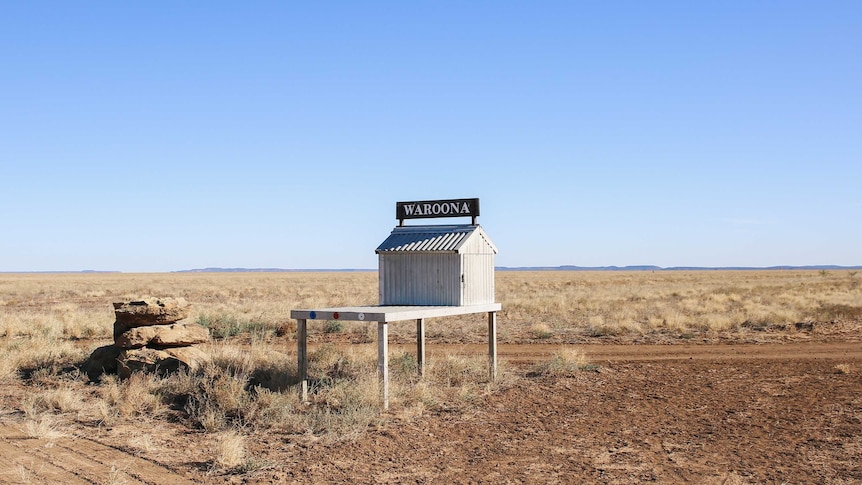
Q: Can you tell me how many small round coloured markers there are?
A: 3